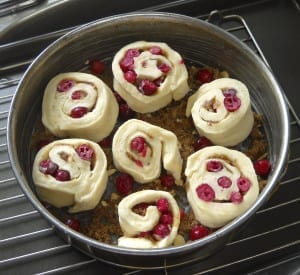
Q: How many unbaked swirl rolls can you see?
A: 7